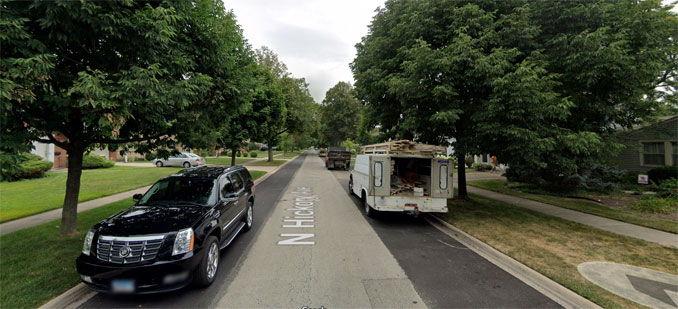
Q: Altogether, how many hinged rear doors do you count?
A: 2